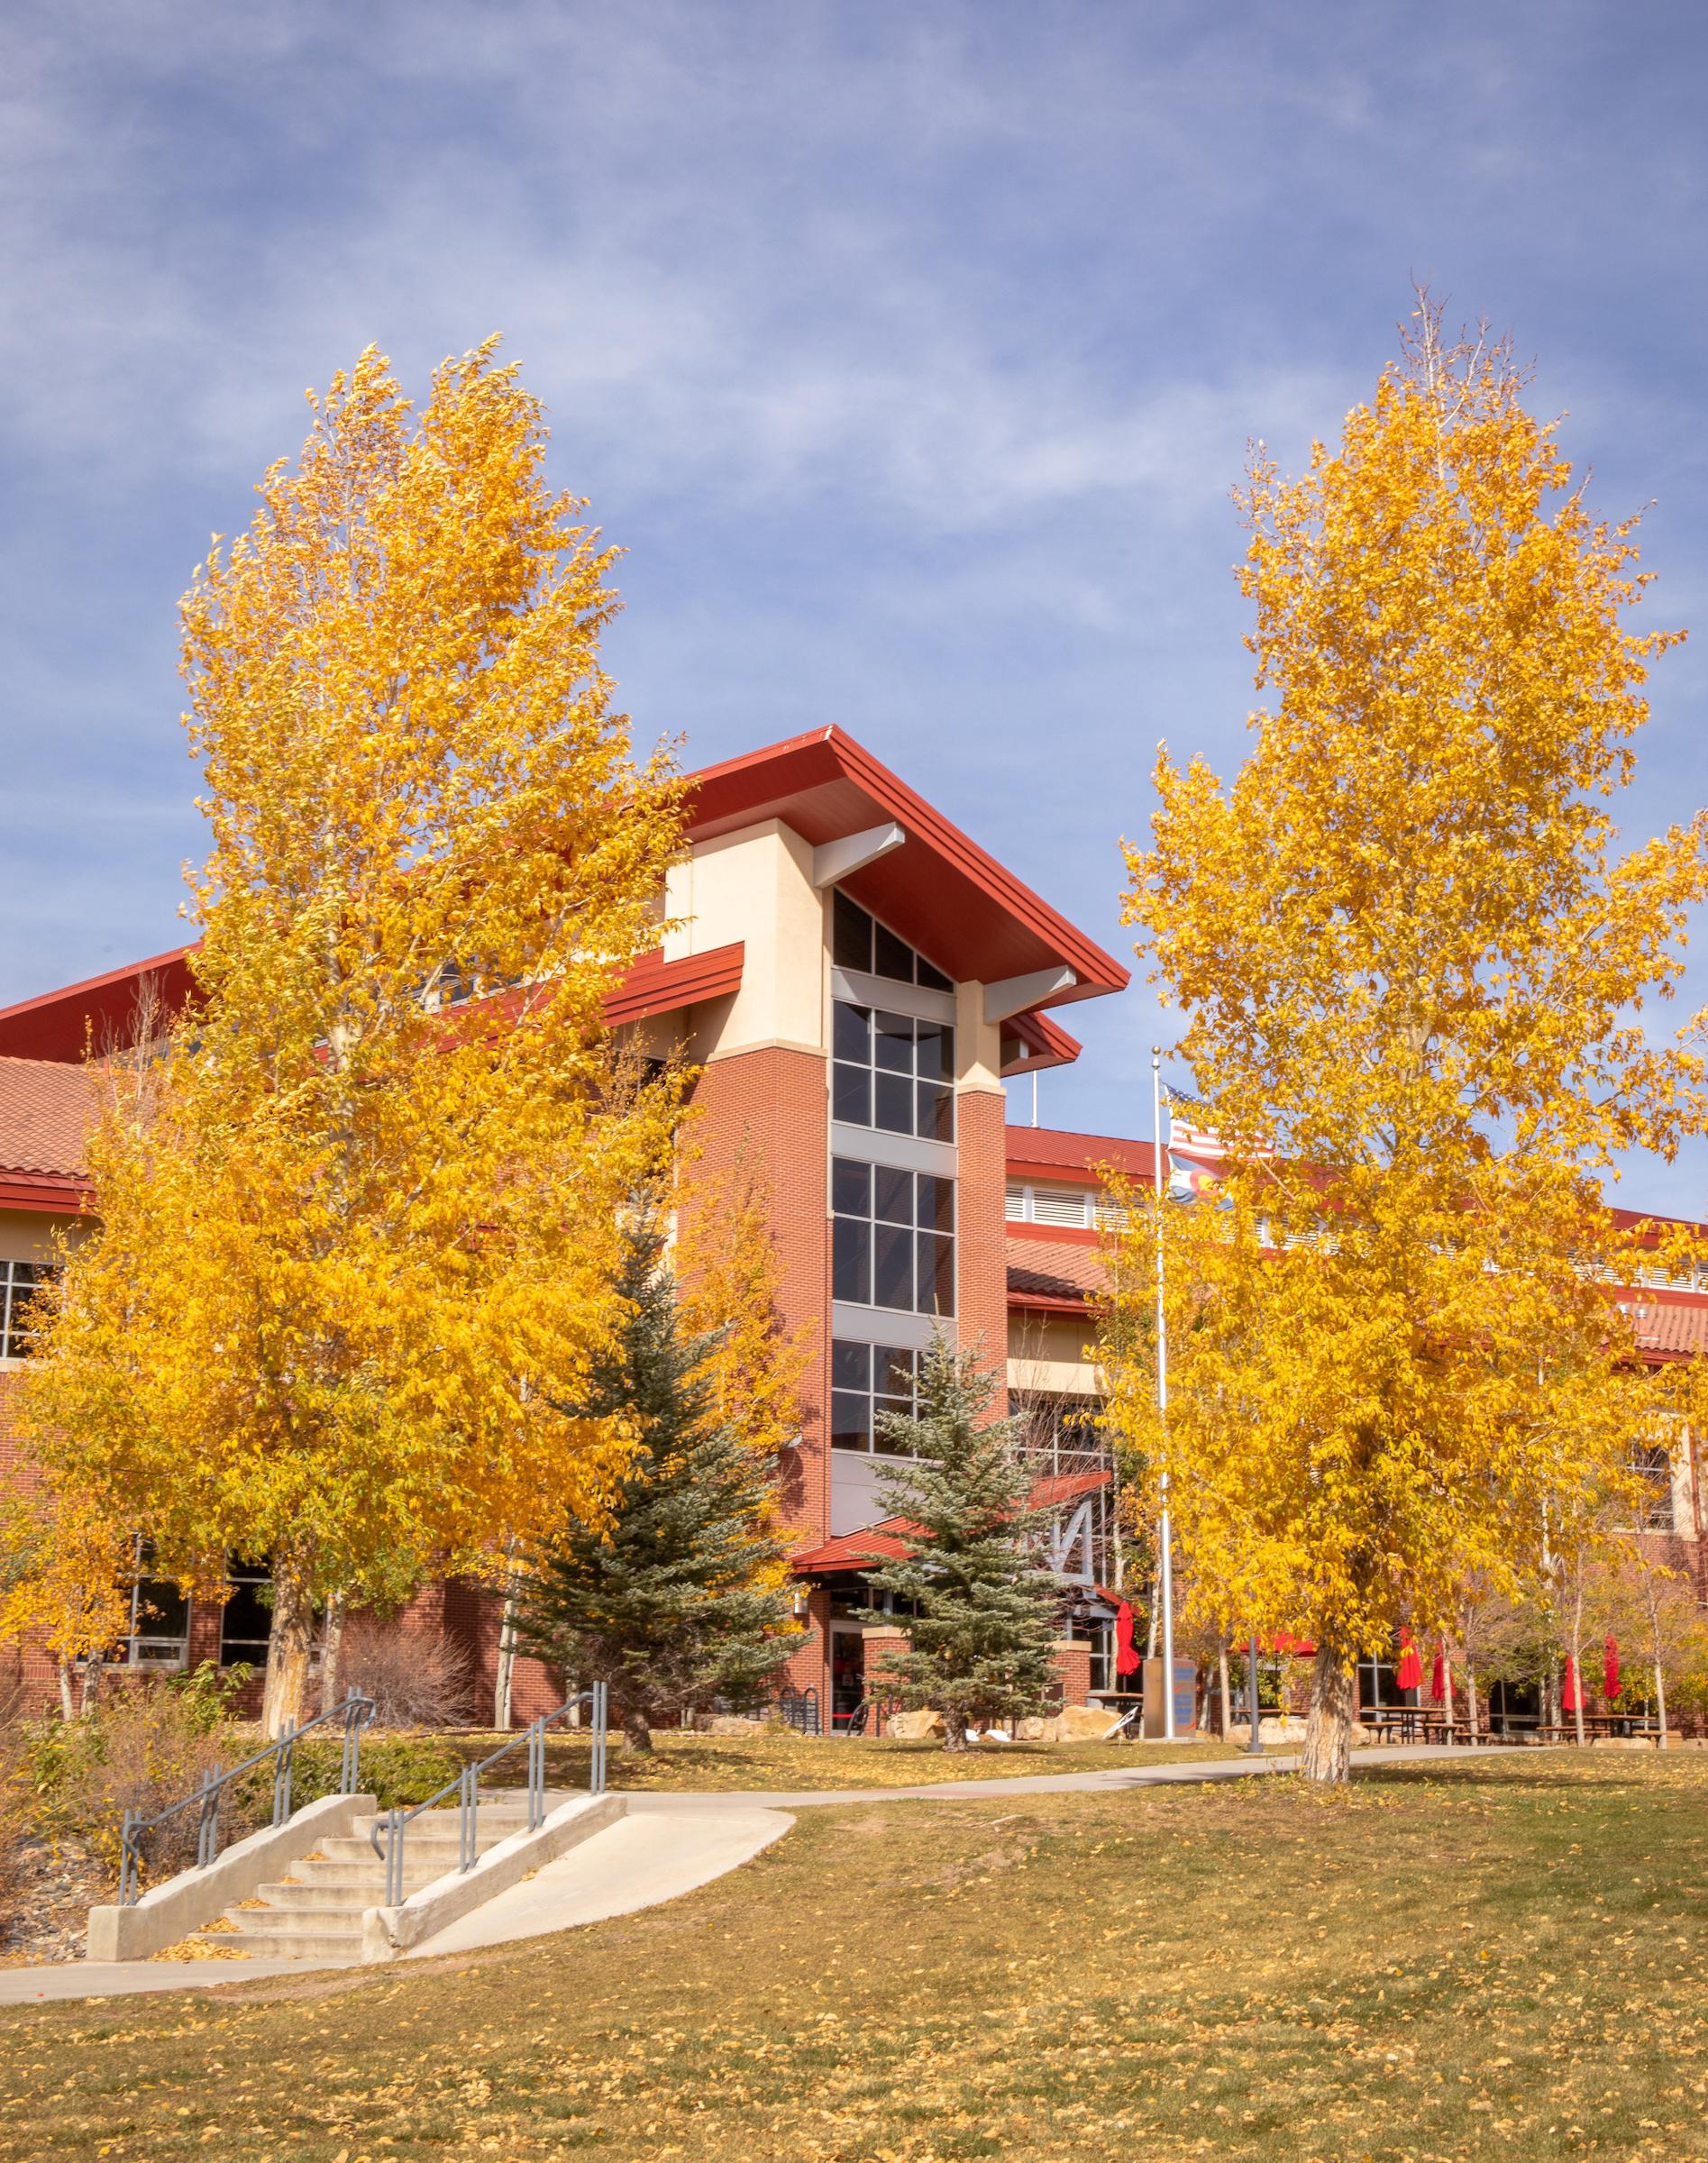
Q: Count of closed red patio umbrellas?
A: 5